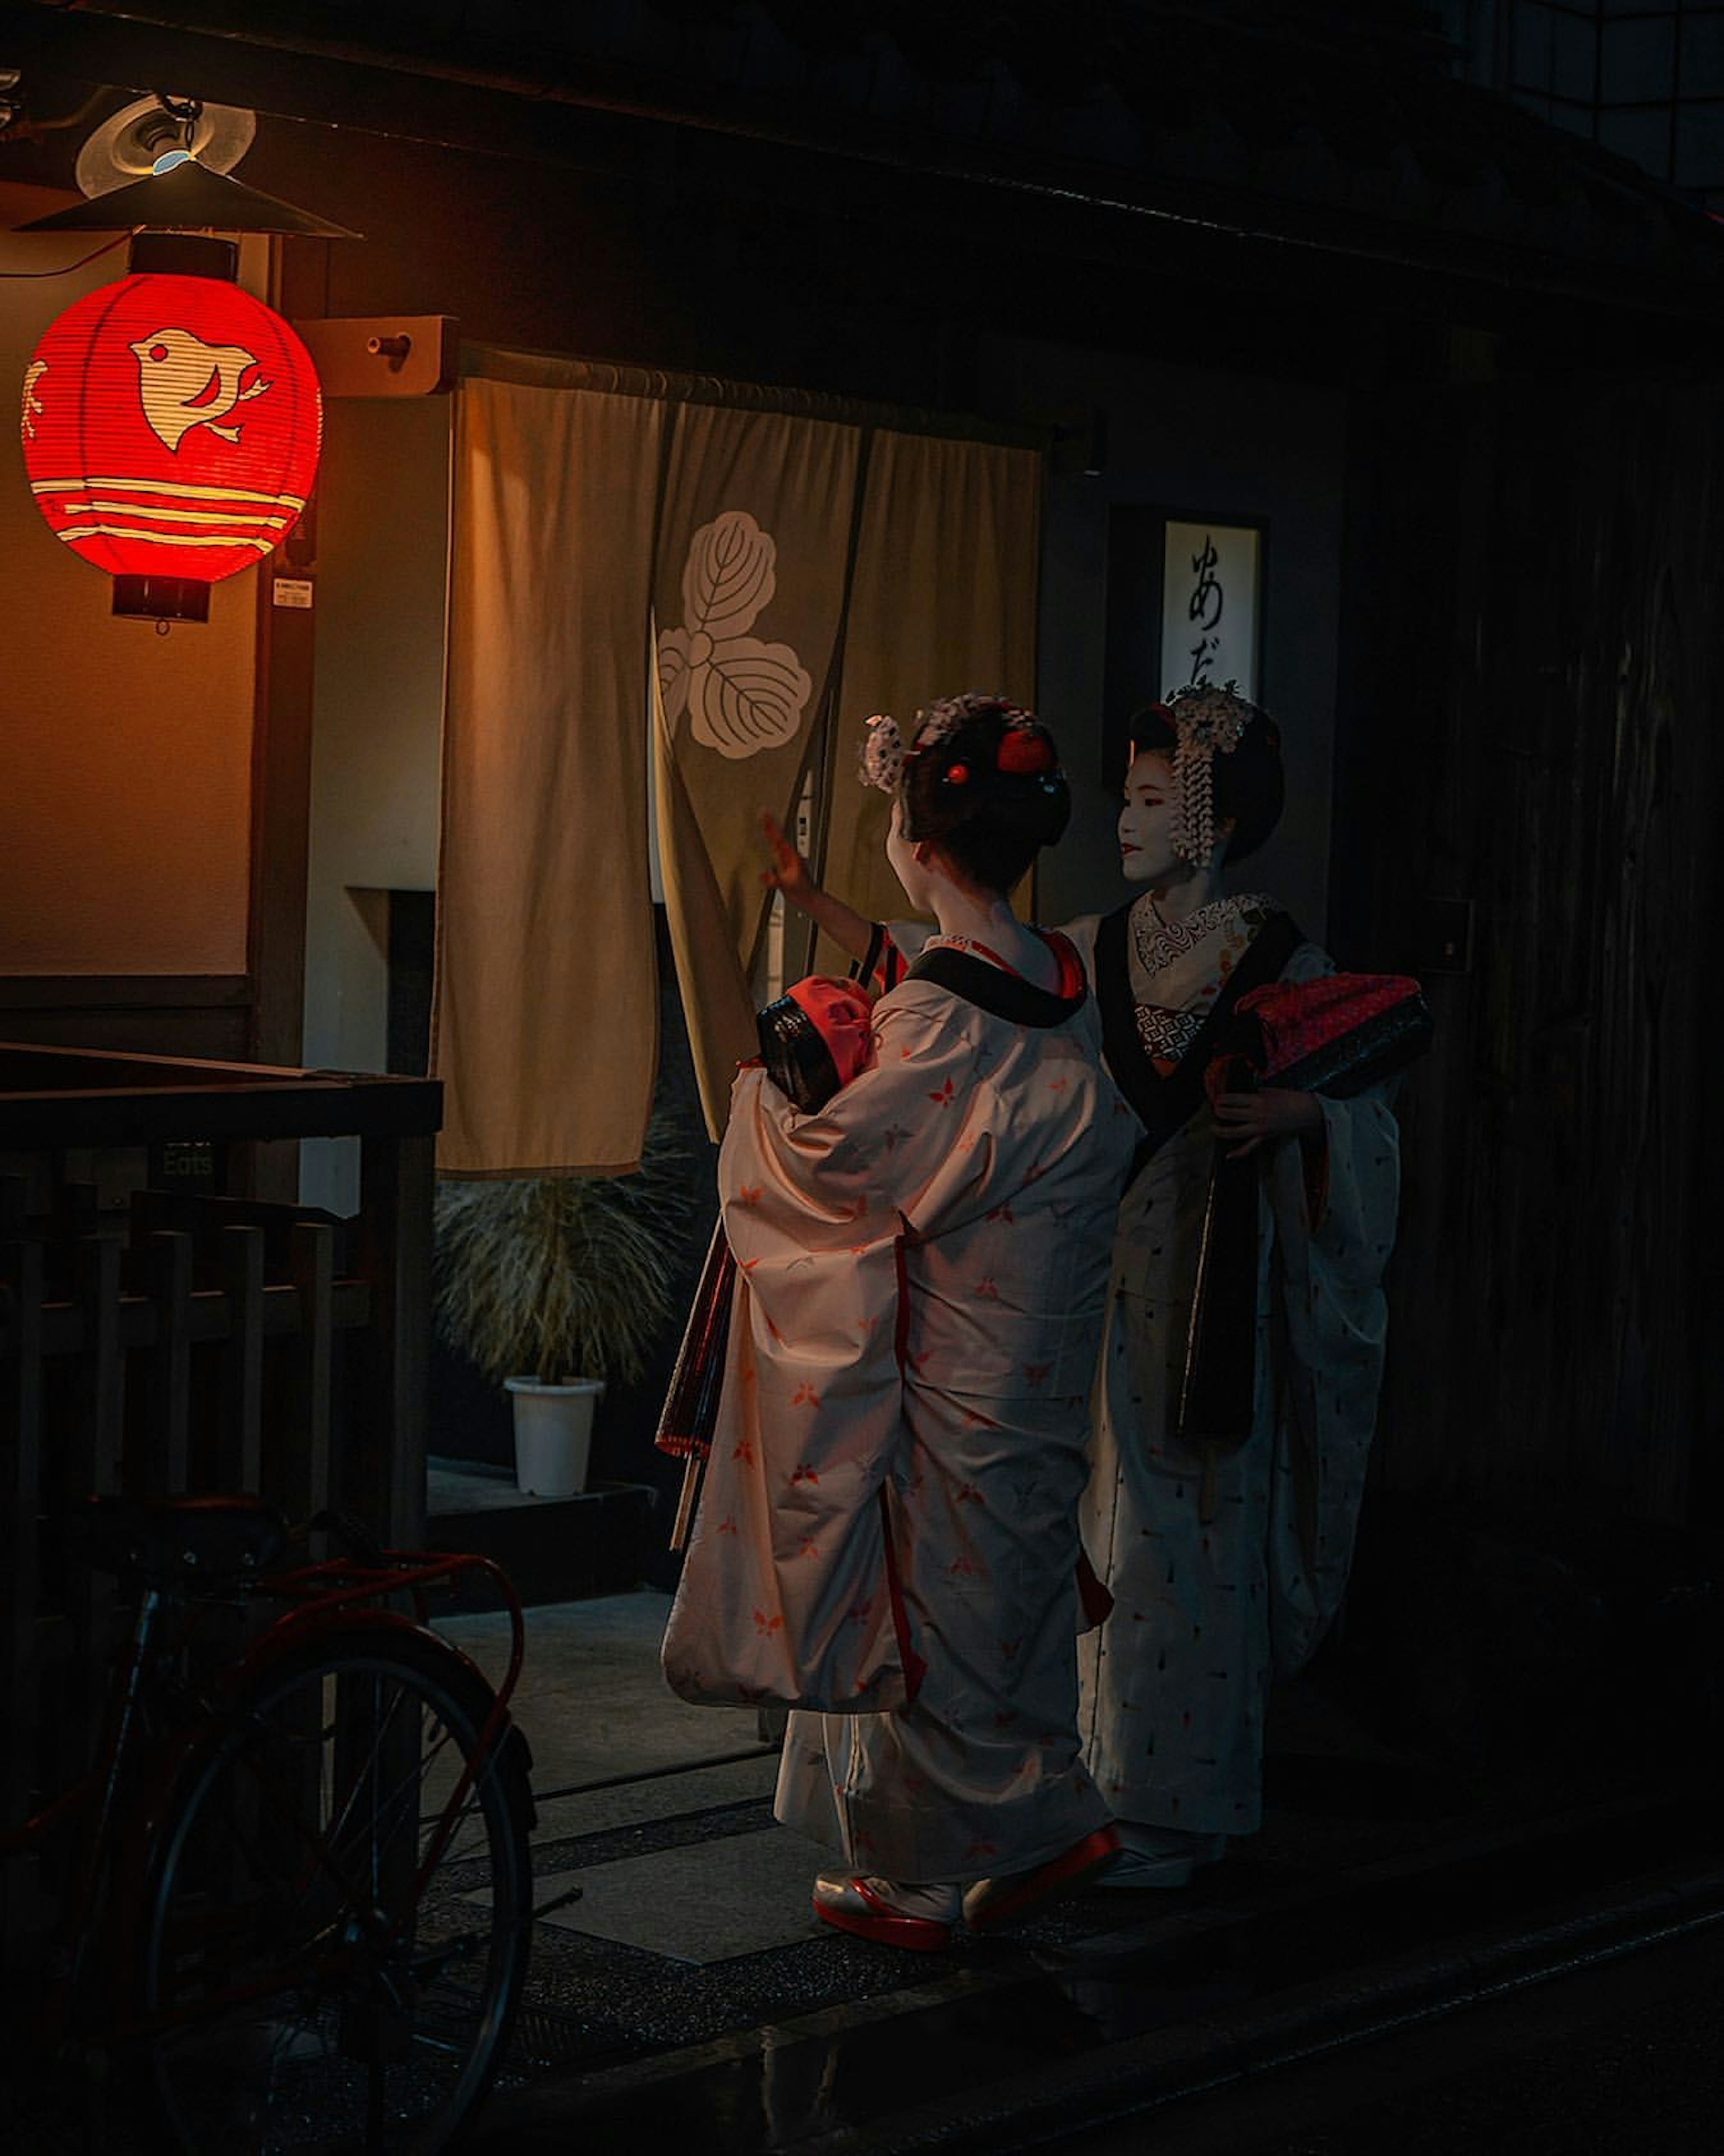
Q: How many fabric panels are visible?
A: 3